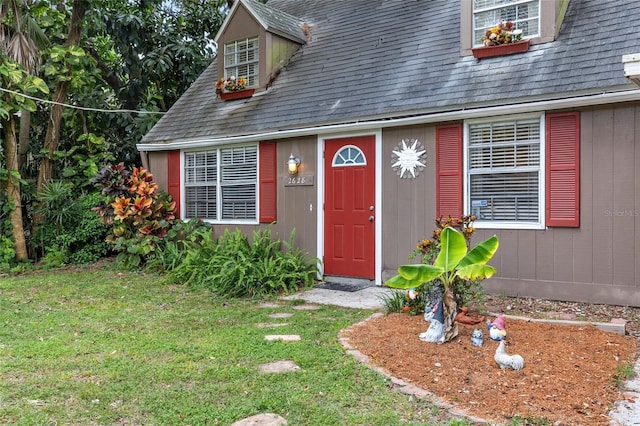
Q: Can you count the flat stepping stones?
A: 7